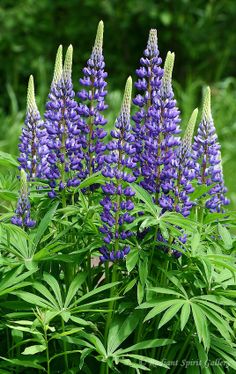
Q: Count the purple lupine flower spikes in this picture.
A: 10